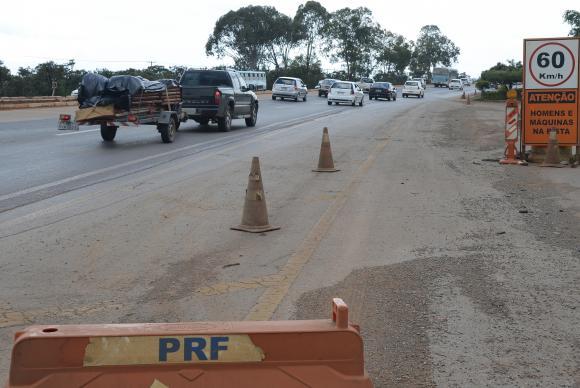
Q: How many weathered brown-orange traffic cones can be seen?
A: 3